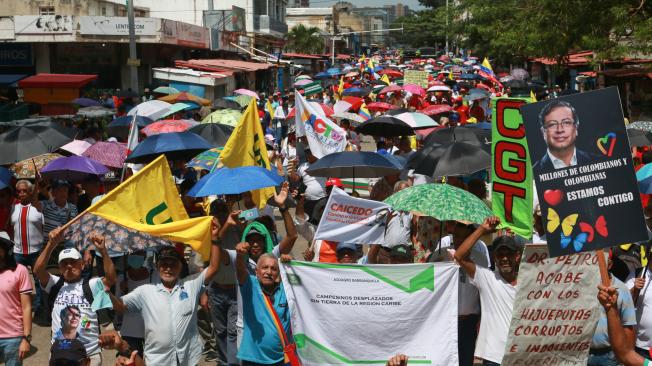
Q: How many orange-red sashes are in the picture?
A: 1